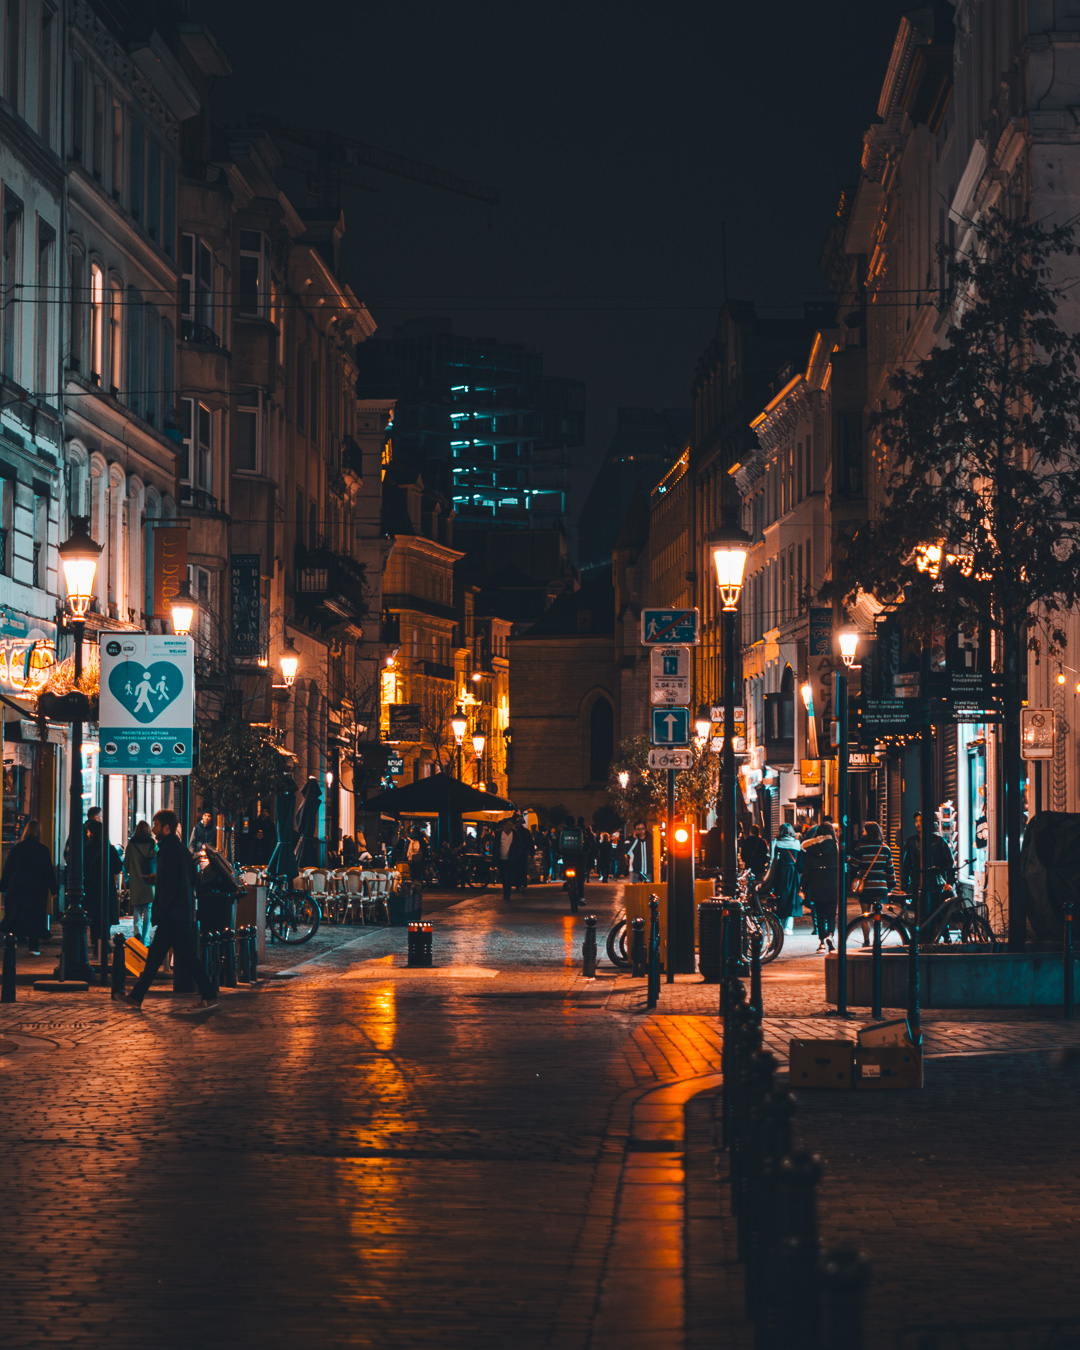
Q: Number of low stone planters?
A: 1